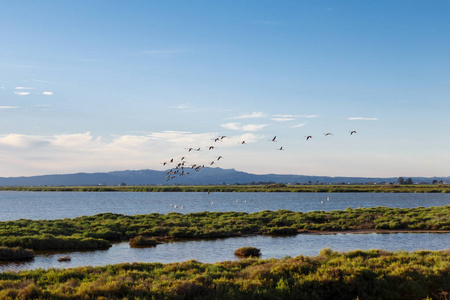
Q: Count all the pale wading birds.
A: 8